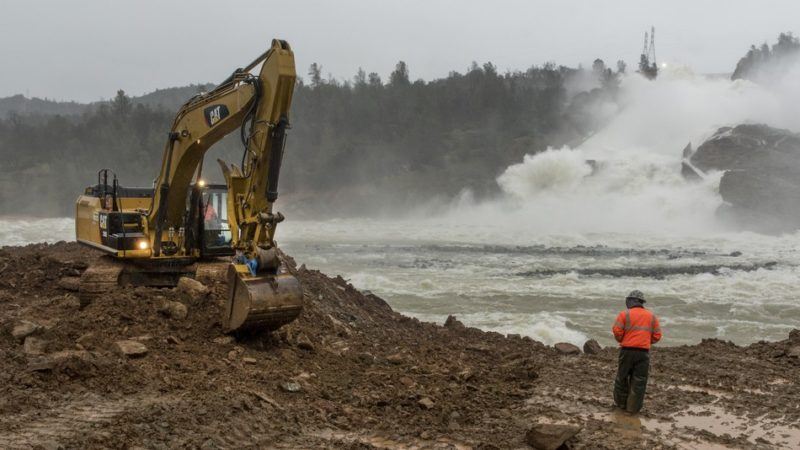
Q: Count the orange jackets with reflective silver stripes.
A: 1